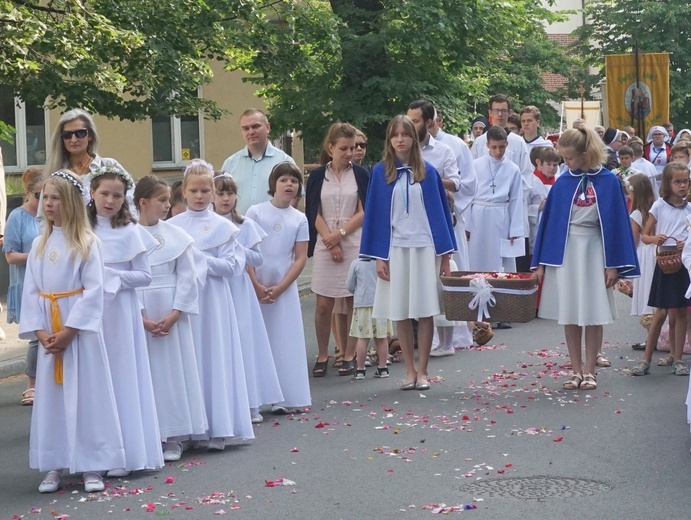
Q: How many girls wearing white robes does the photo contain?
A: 6